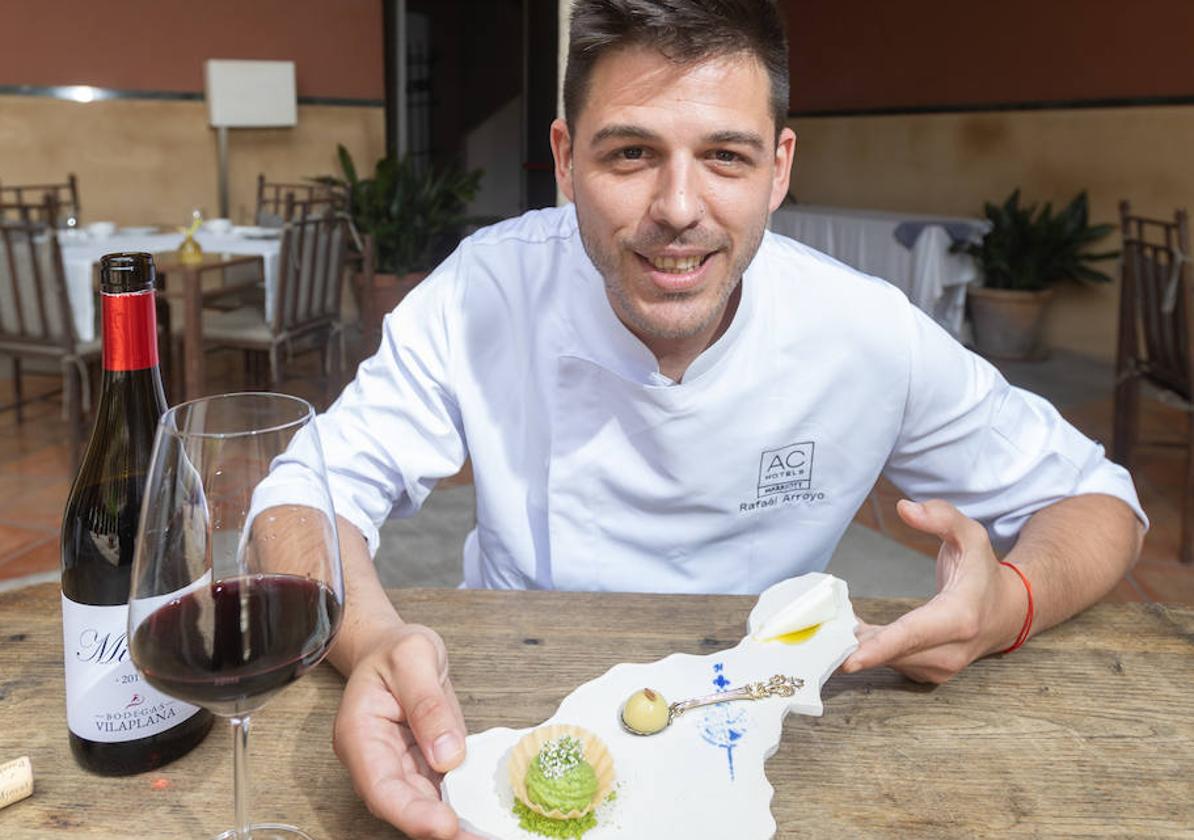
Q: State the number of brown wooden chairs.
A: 5